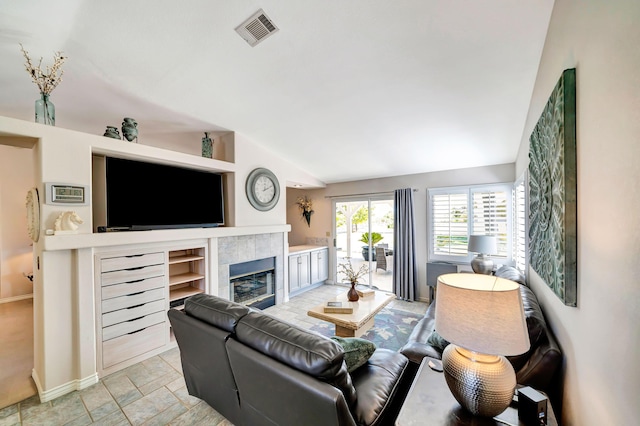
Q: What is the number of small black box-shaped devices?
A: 1